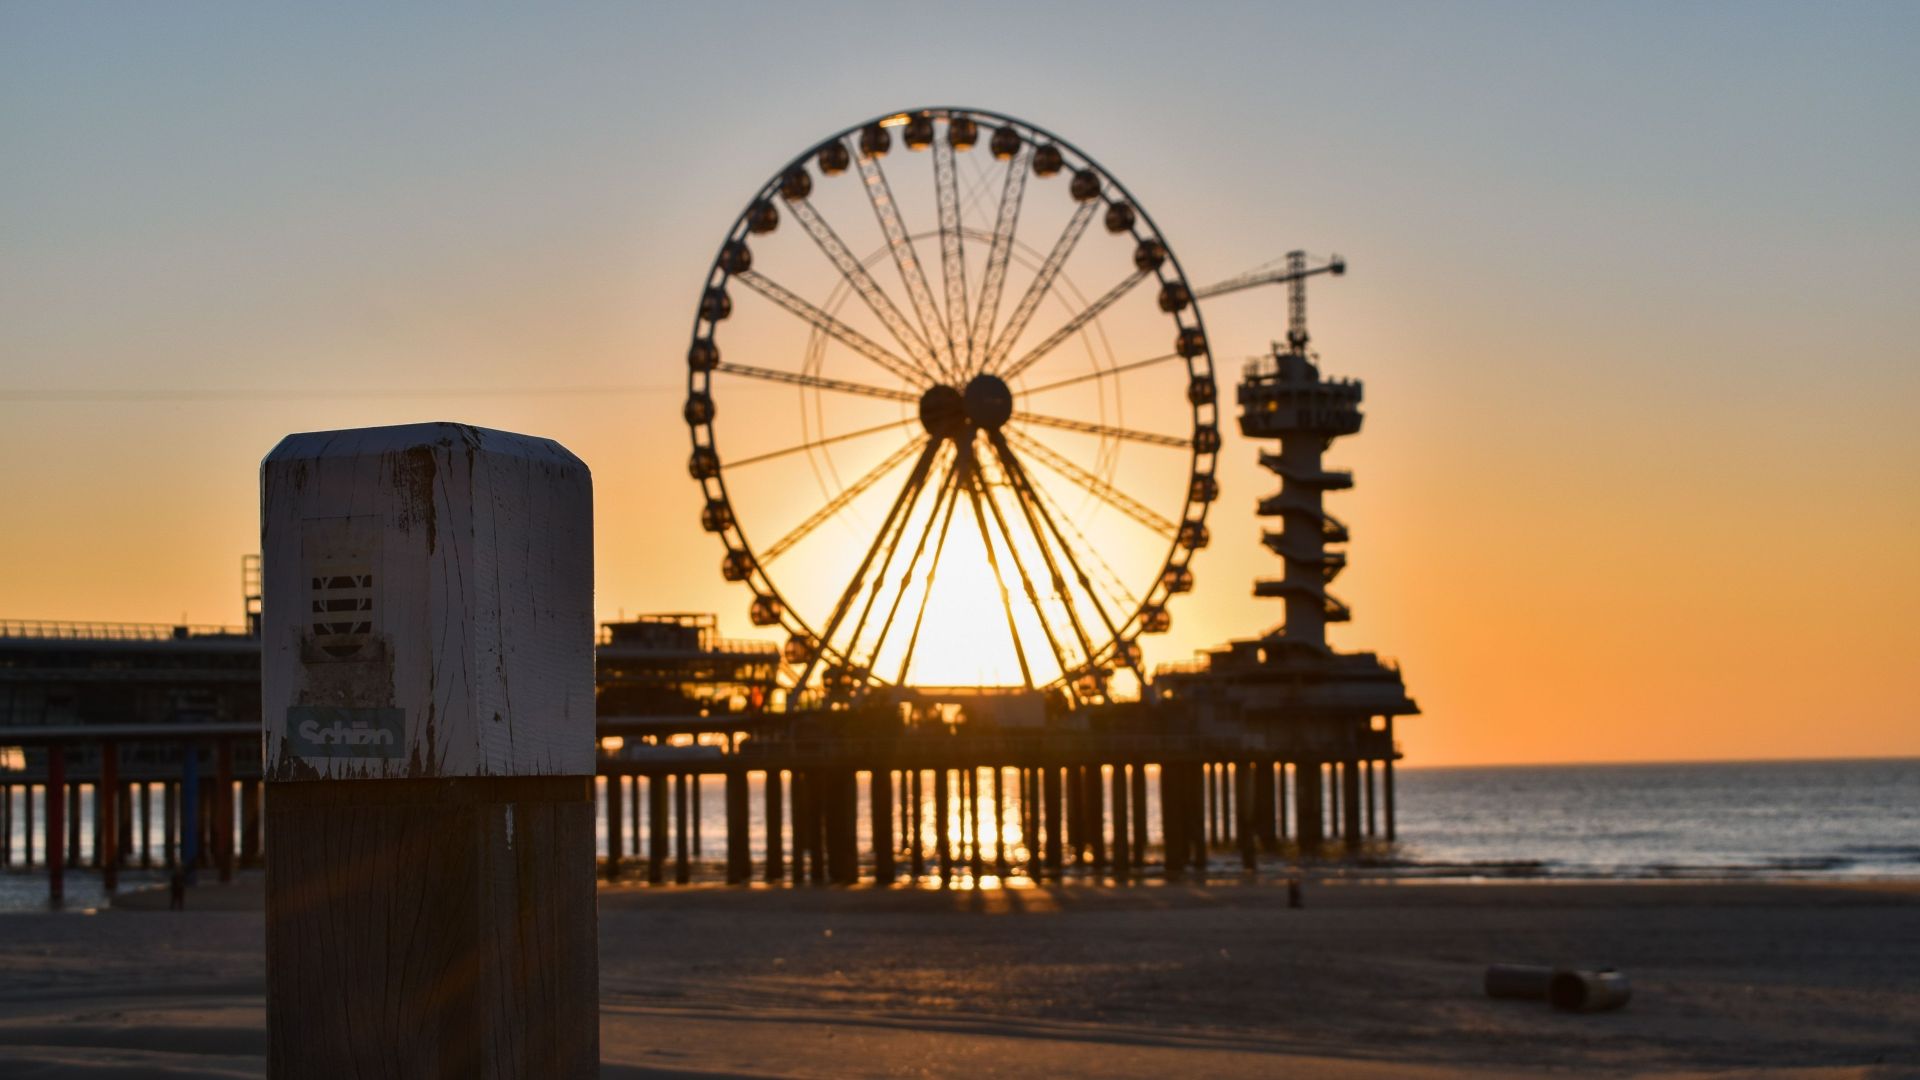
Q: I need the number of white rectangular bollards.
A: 1